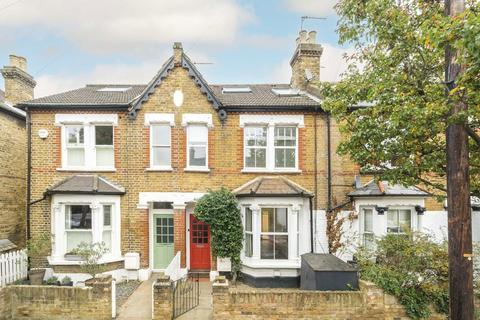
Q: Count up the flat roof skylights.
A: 3